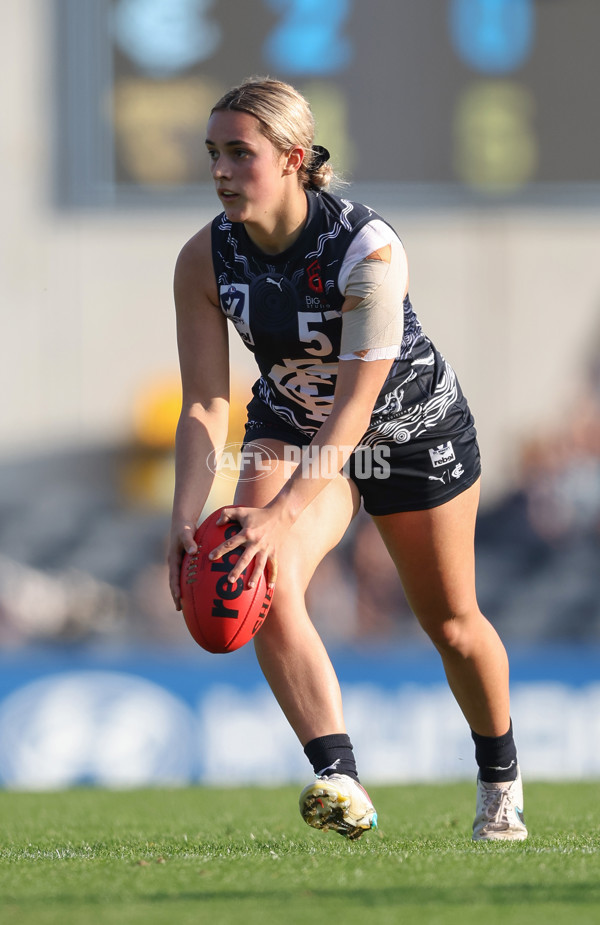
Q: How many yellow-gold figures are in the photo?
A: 3